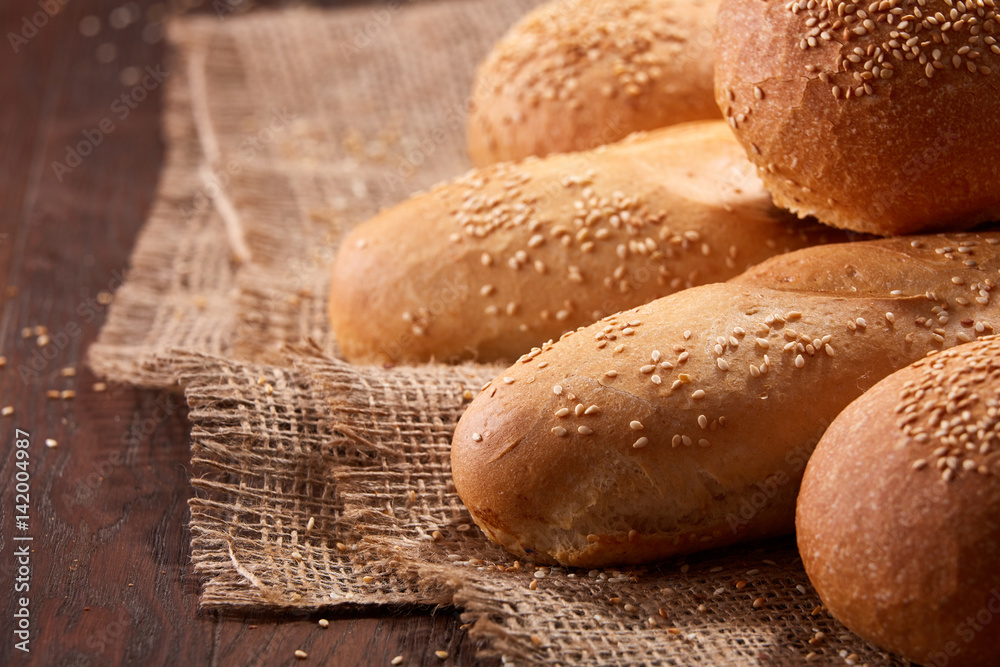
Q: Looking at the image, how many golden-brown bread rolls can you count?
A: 5